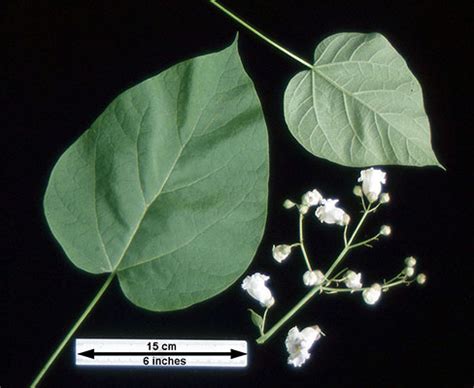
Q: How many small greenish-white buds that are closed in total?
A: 8